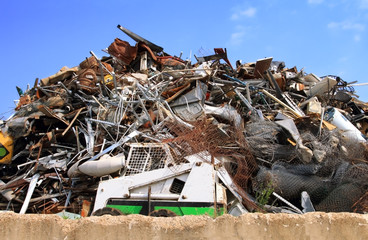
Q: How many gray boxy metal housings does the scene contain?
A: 1